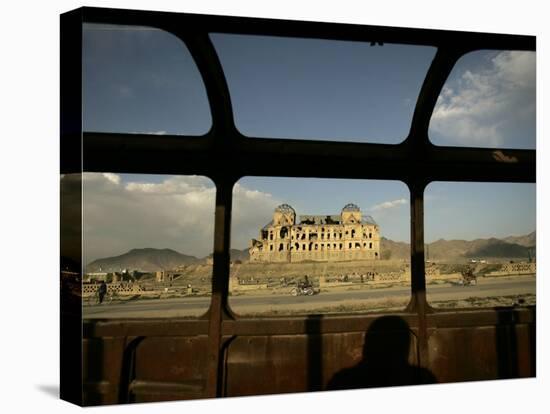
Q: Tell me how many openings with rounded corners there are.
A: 6